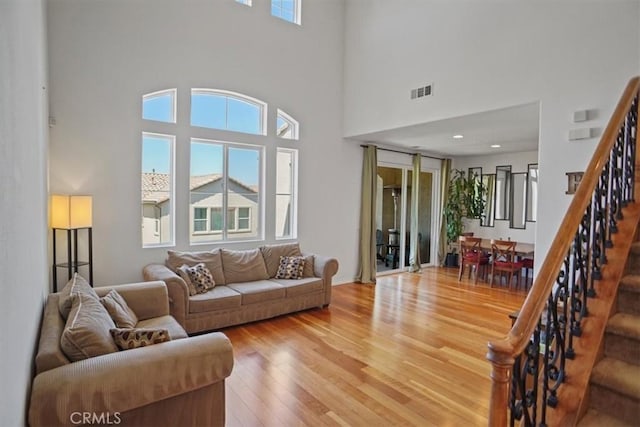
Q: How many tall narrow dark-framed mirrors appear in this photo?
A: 5